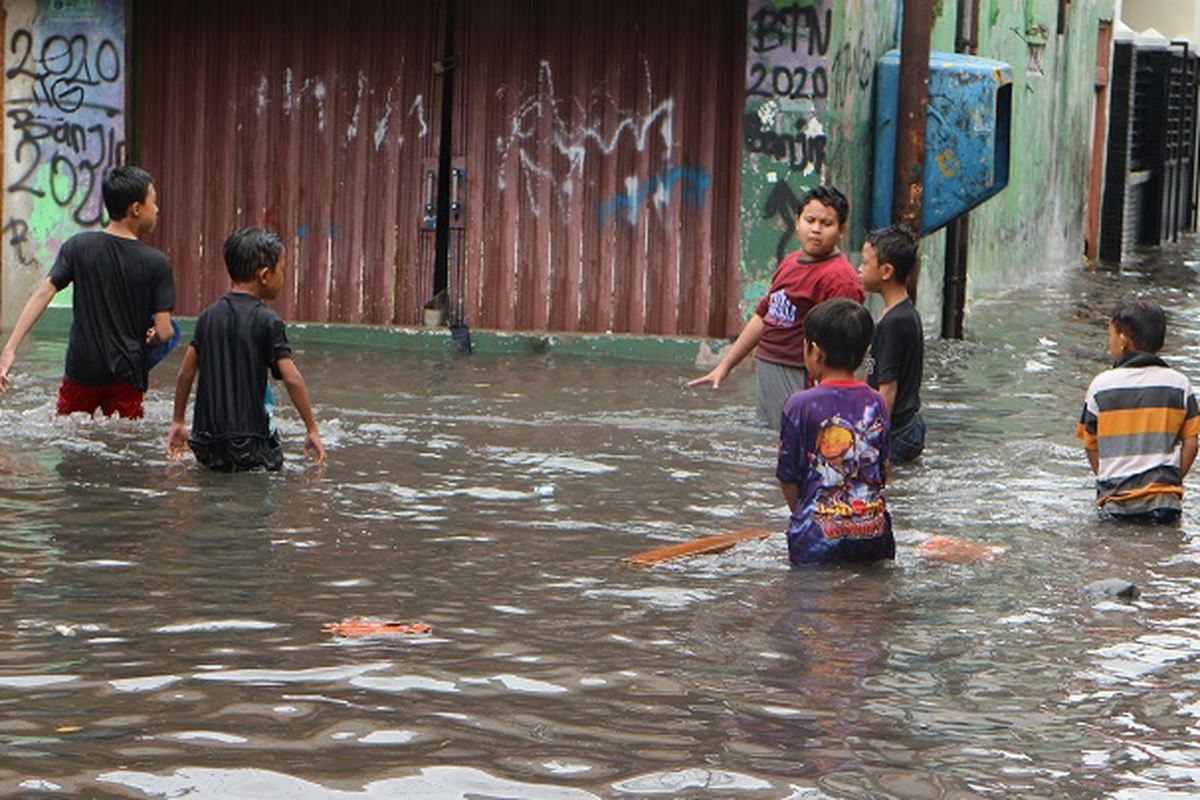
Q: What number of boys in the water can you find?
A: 6